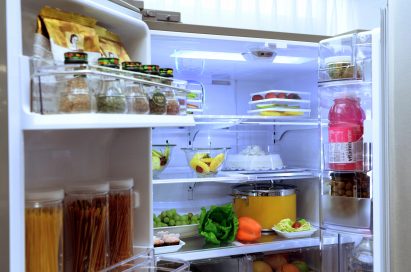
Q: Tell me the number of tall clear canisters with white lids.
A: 3